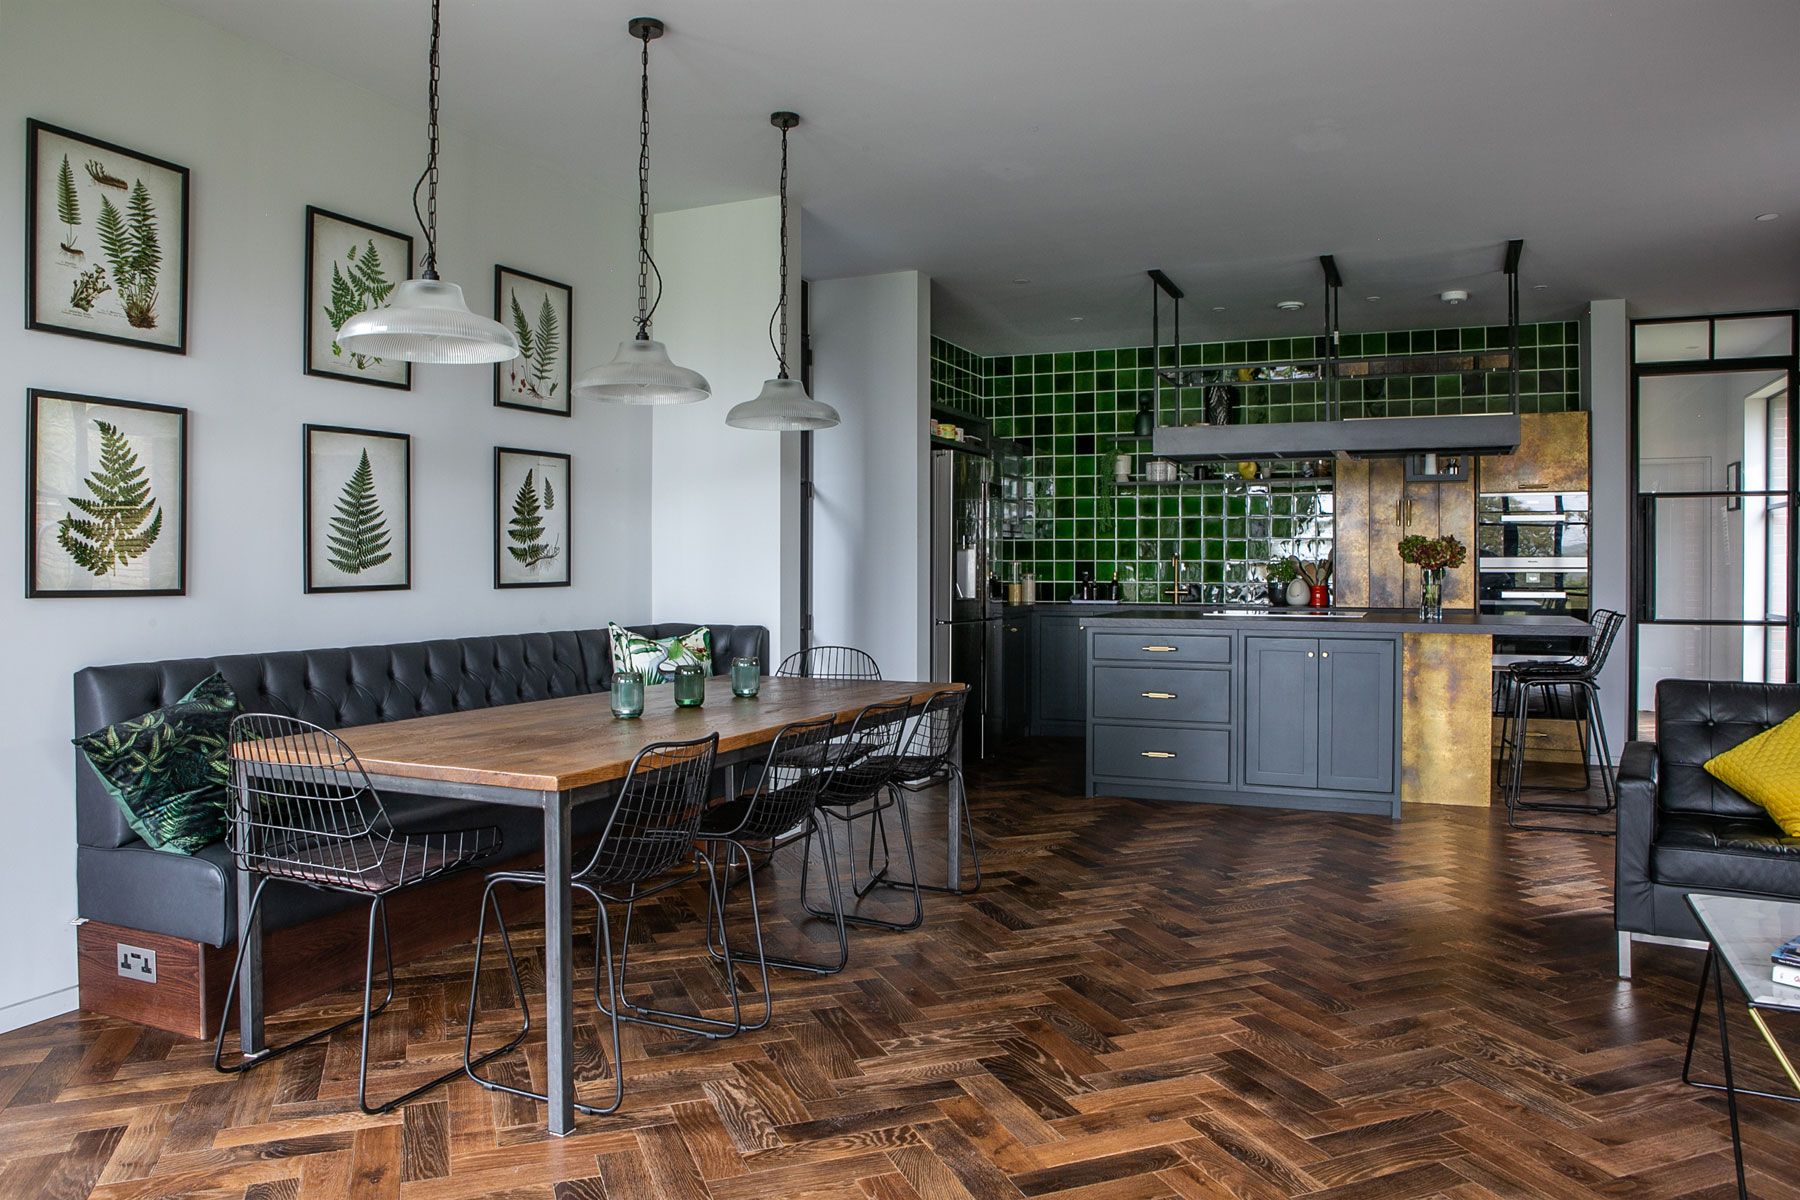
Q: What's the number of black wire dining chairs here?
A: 6